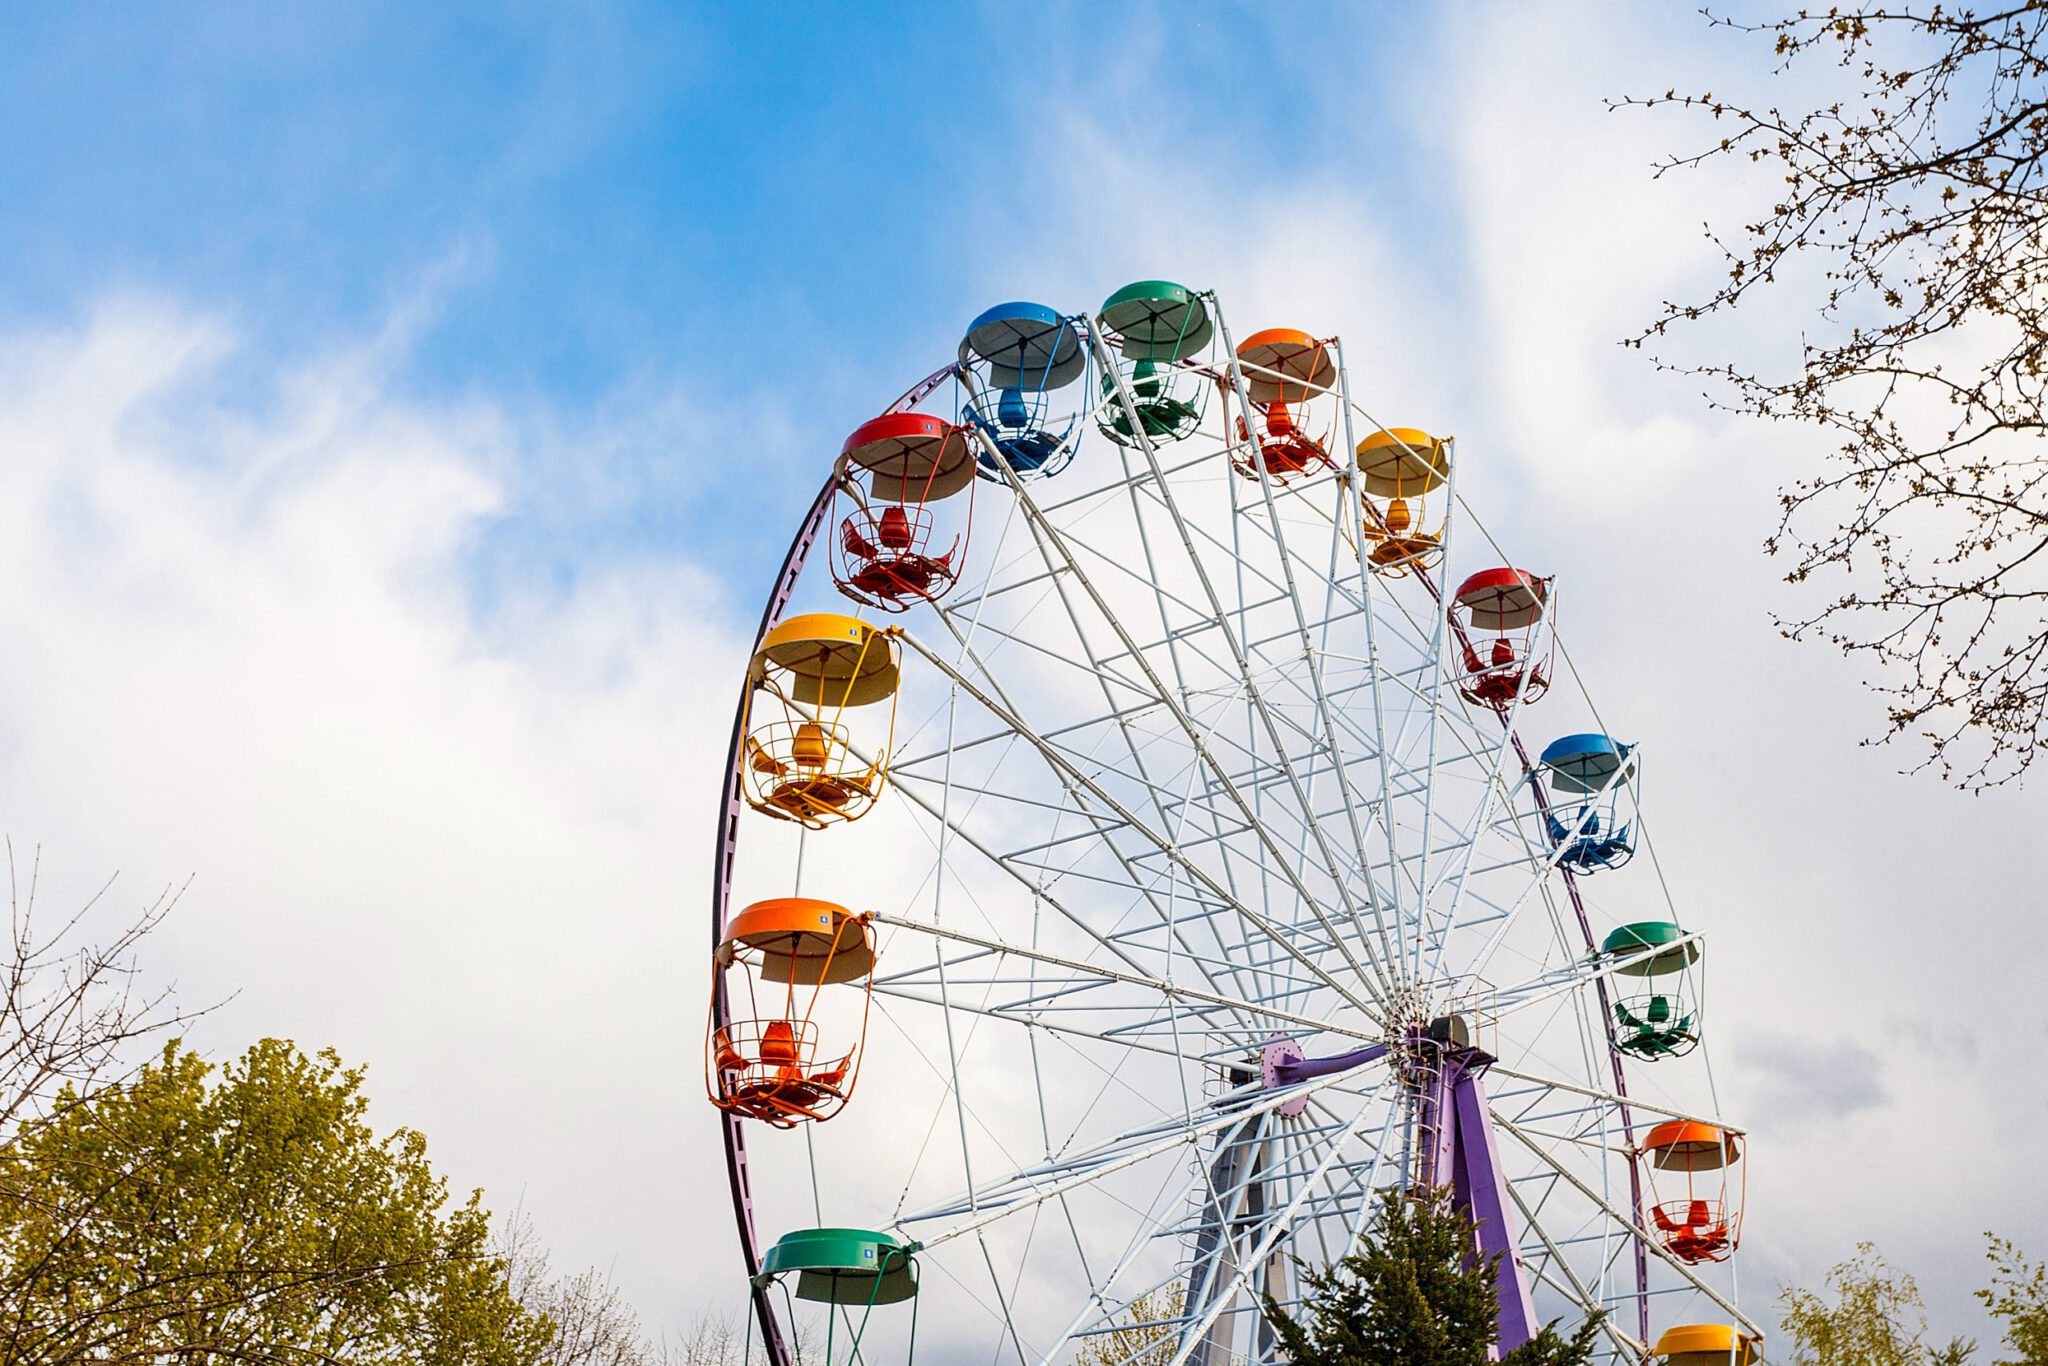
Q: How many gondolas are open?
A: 13